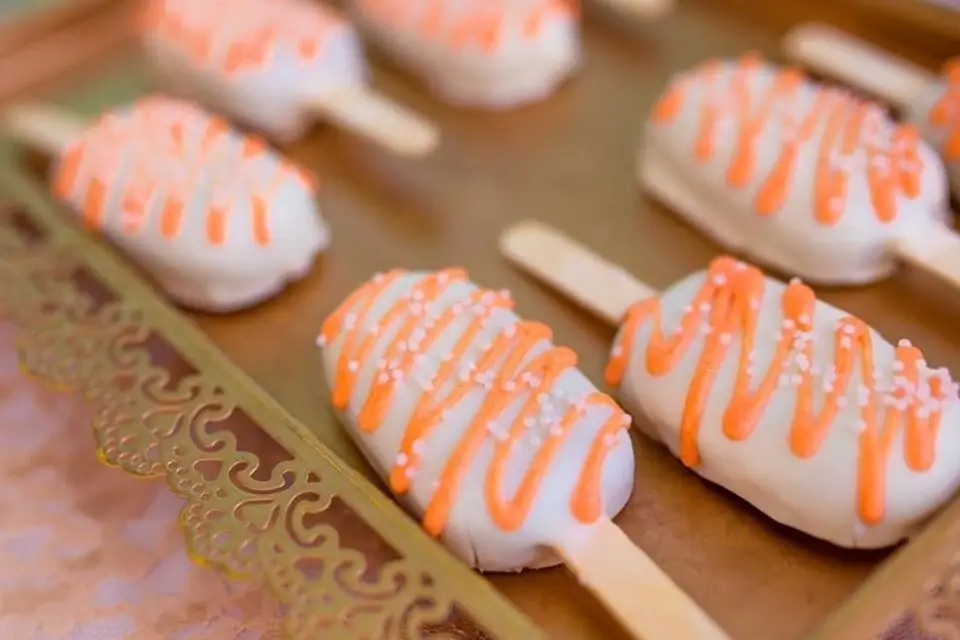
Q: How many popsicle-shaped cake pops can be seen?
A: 7